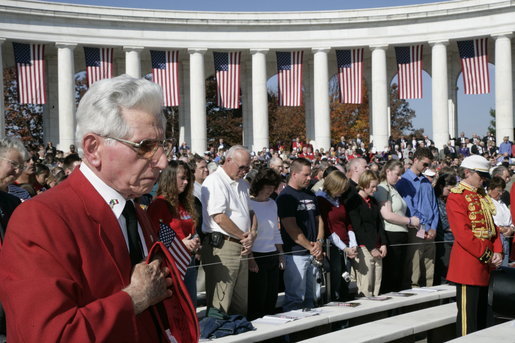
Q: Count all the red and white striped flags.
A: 9